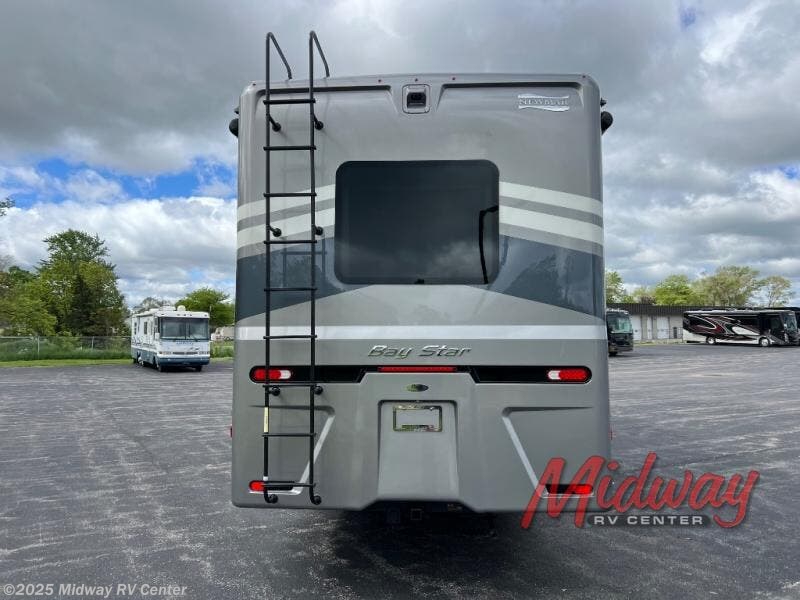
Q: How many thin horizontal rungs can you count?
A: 9